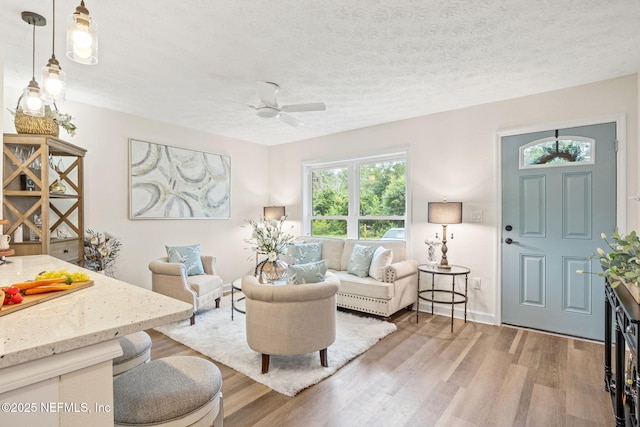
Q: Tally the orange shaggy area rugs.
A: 0